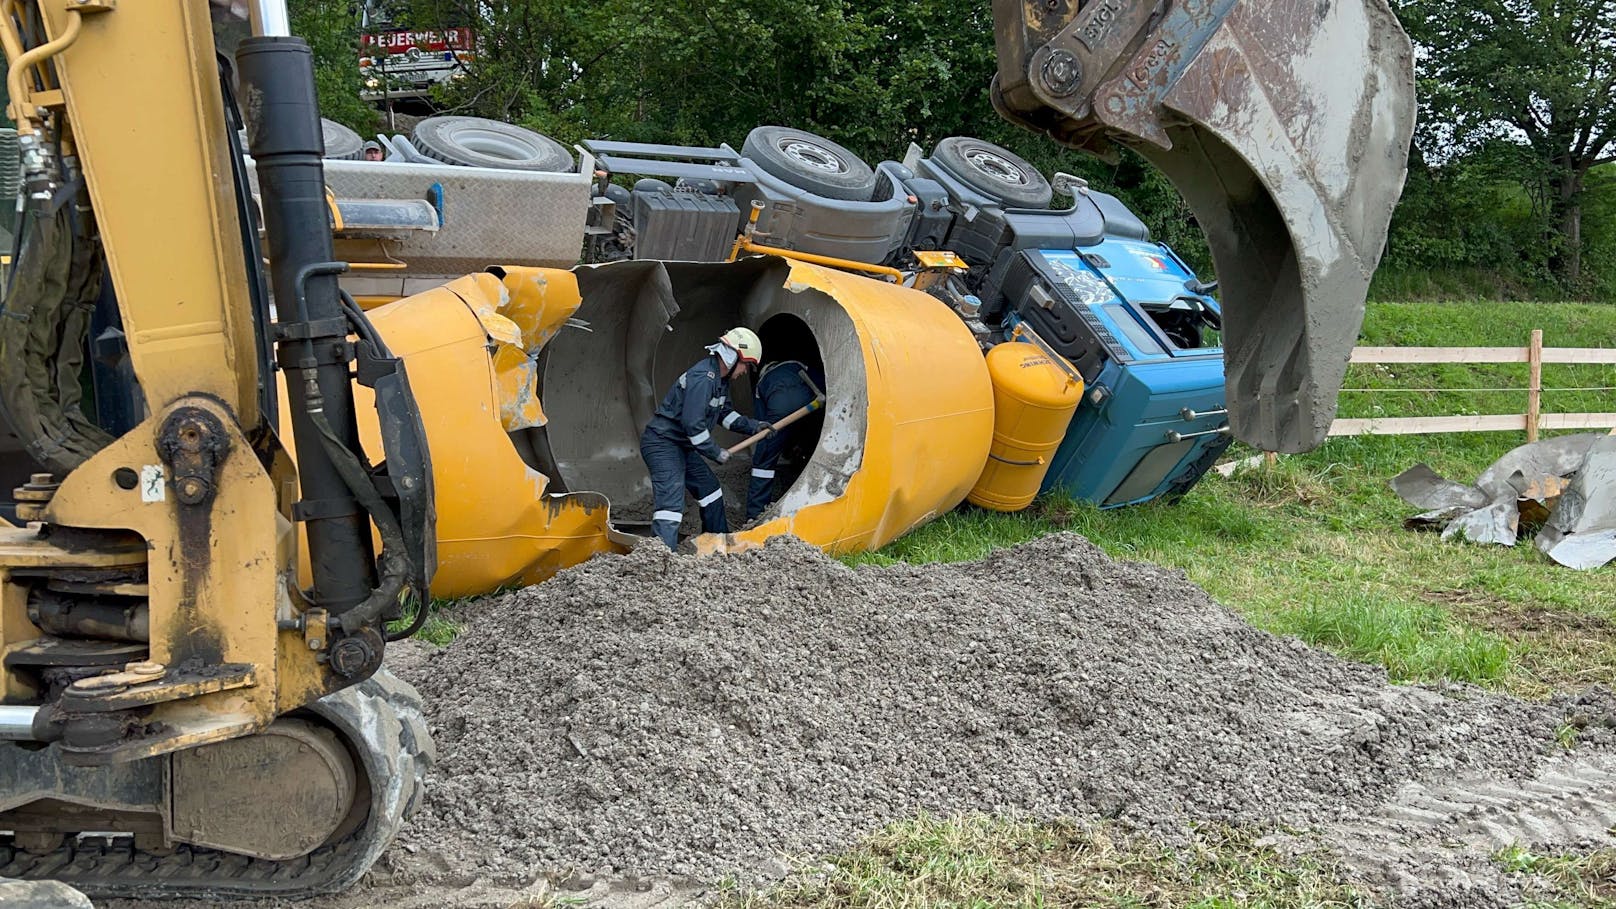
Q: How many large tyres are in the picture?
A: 4